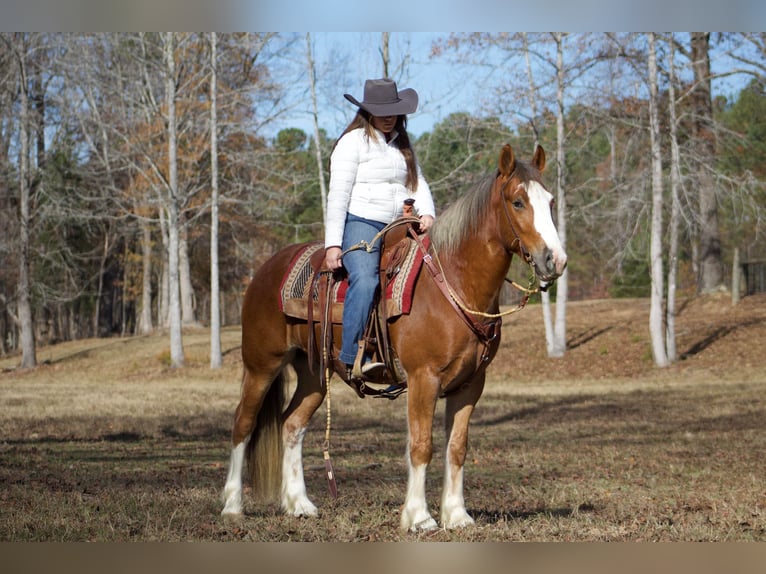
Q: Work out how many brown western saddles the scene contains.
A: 1